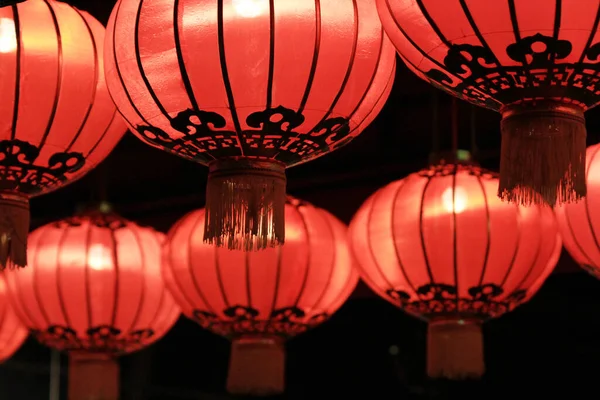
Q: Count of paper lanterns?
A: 8